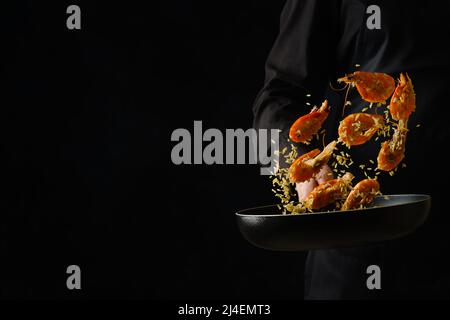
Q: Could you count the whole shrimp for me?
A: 8